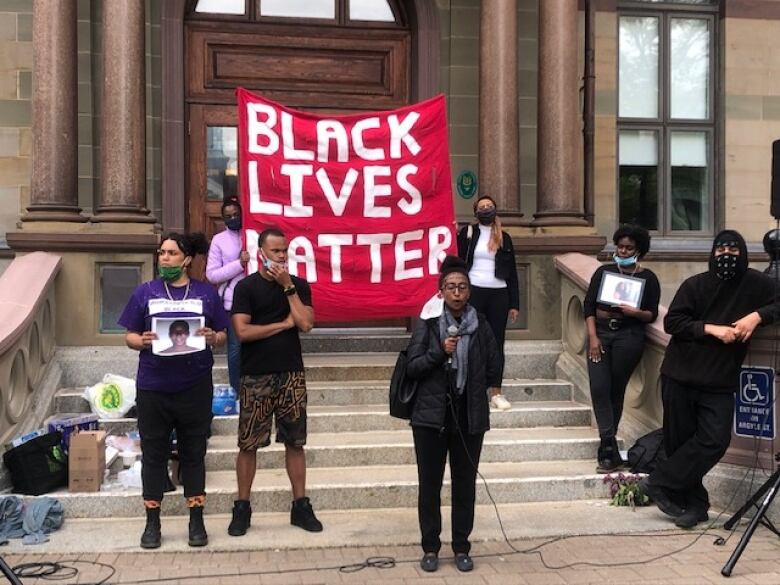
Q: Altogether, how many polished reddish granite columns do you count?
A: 4